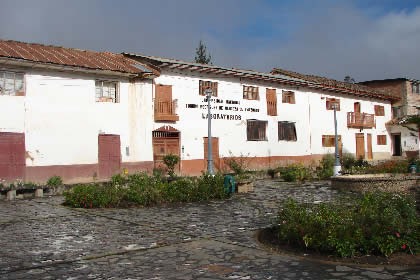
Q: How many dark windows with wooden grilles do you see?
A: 2